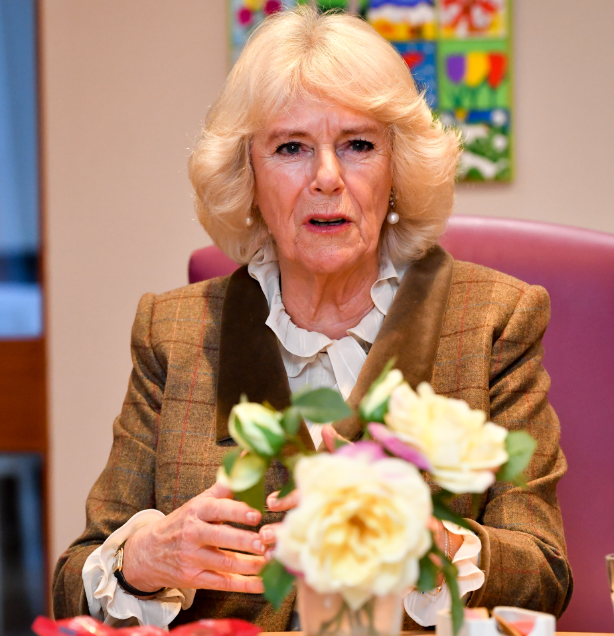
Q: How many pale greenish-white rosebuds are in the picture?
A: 3